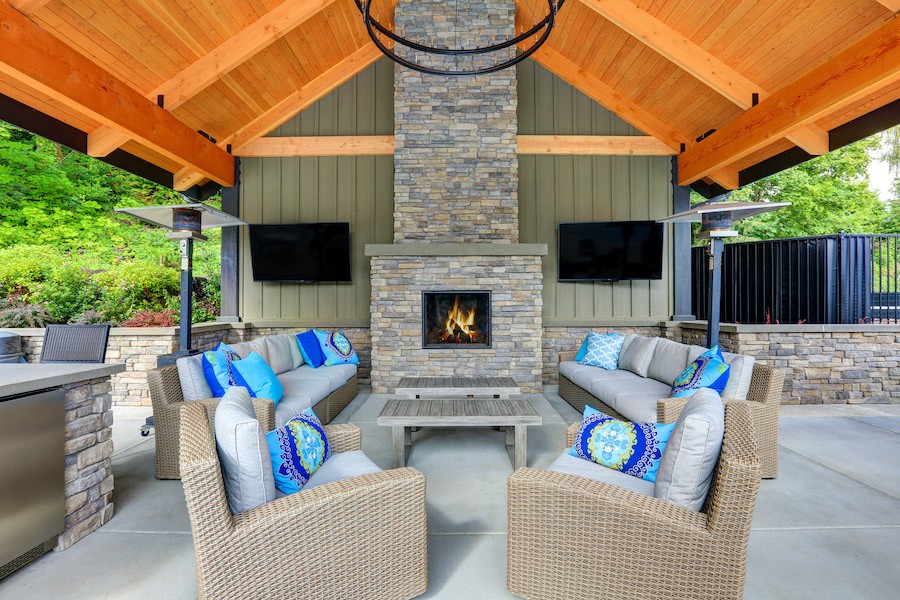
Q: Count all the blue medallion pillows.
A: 5